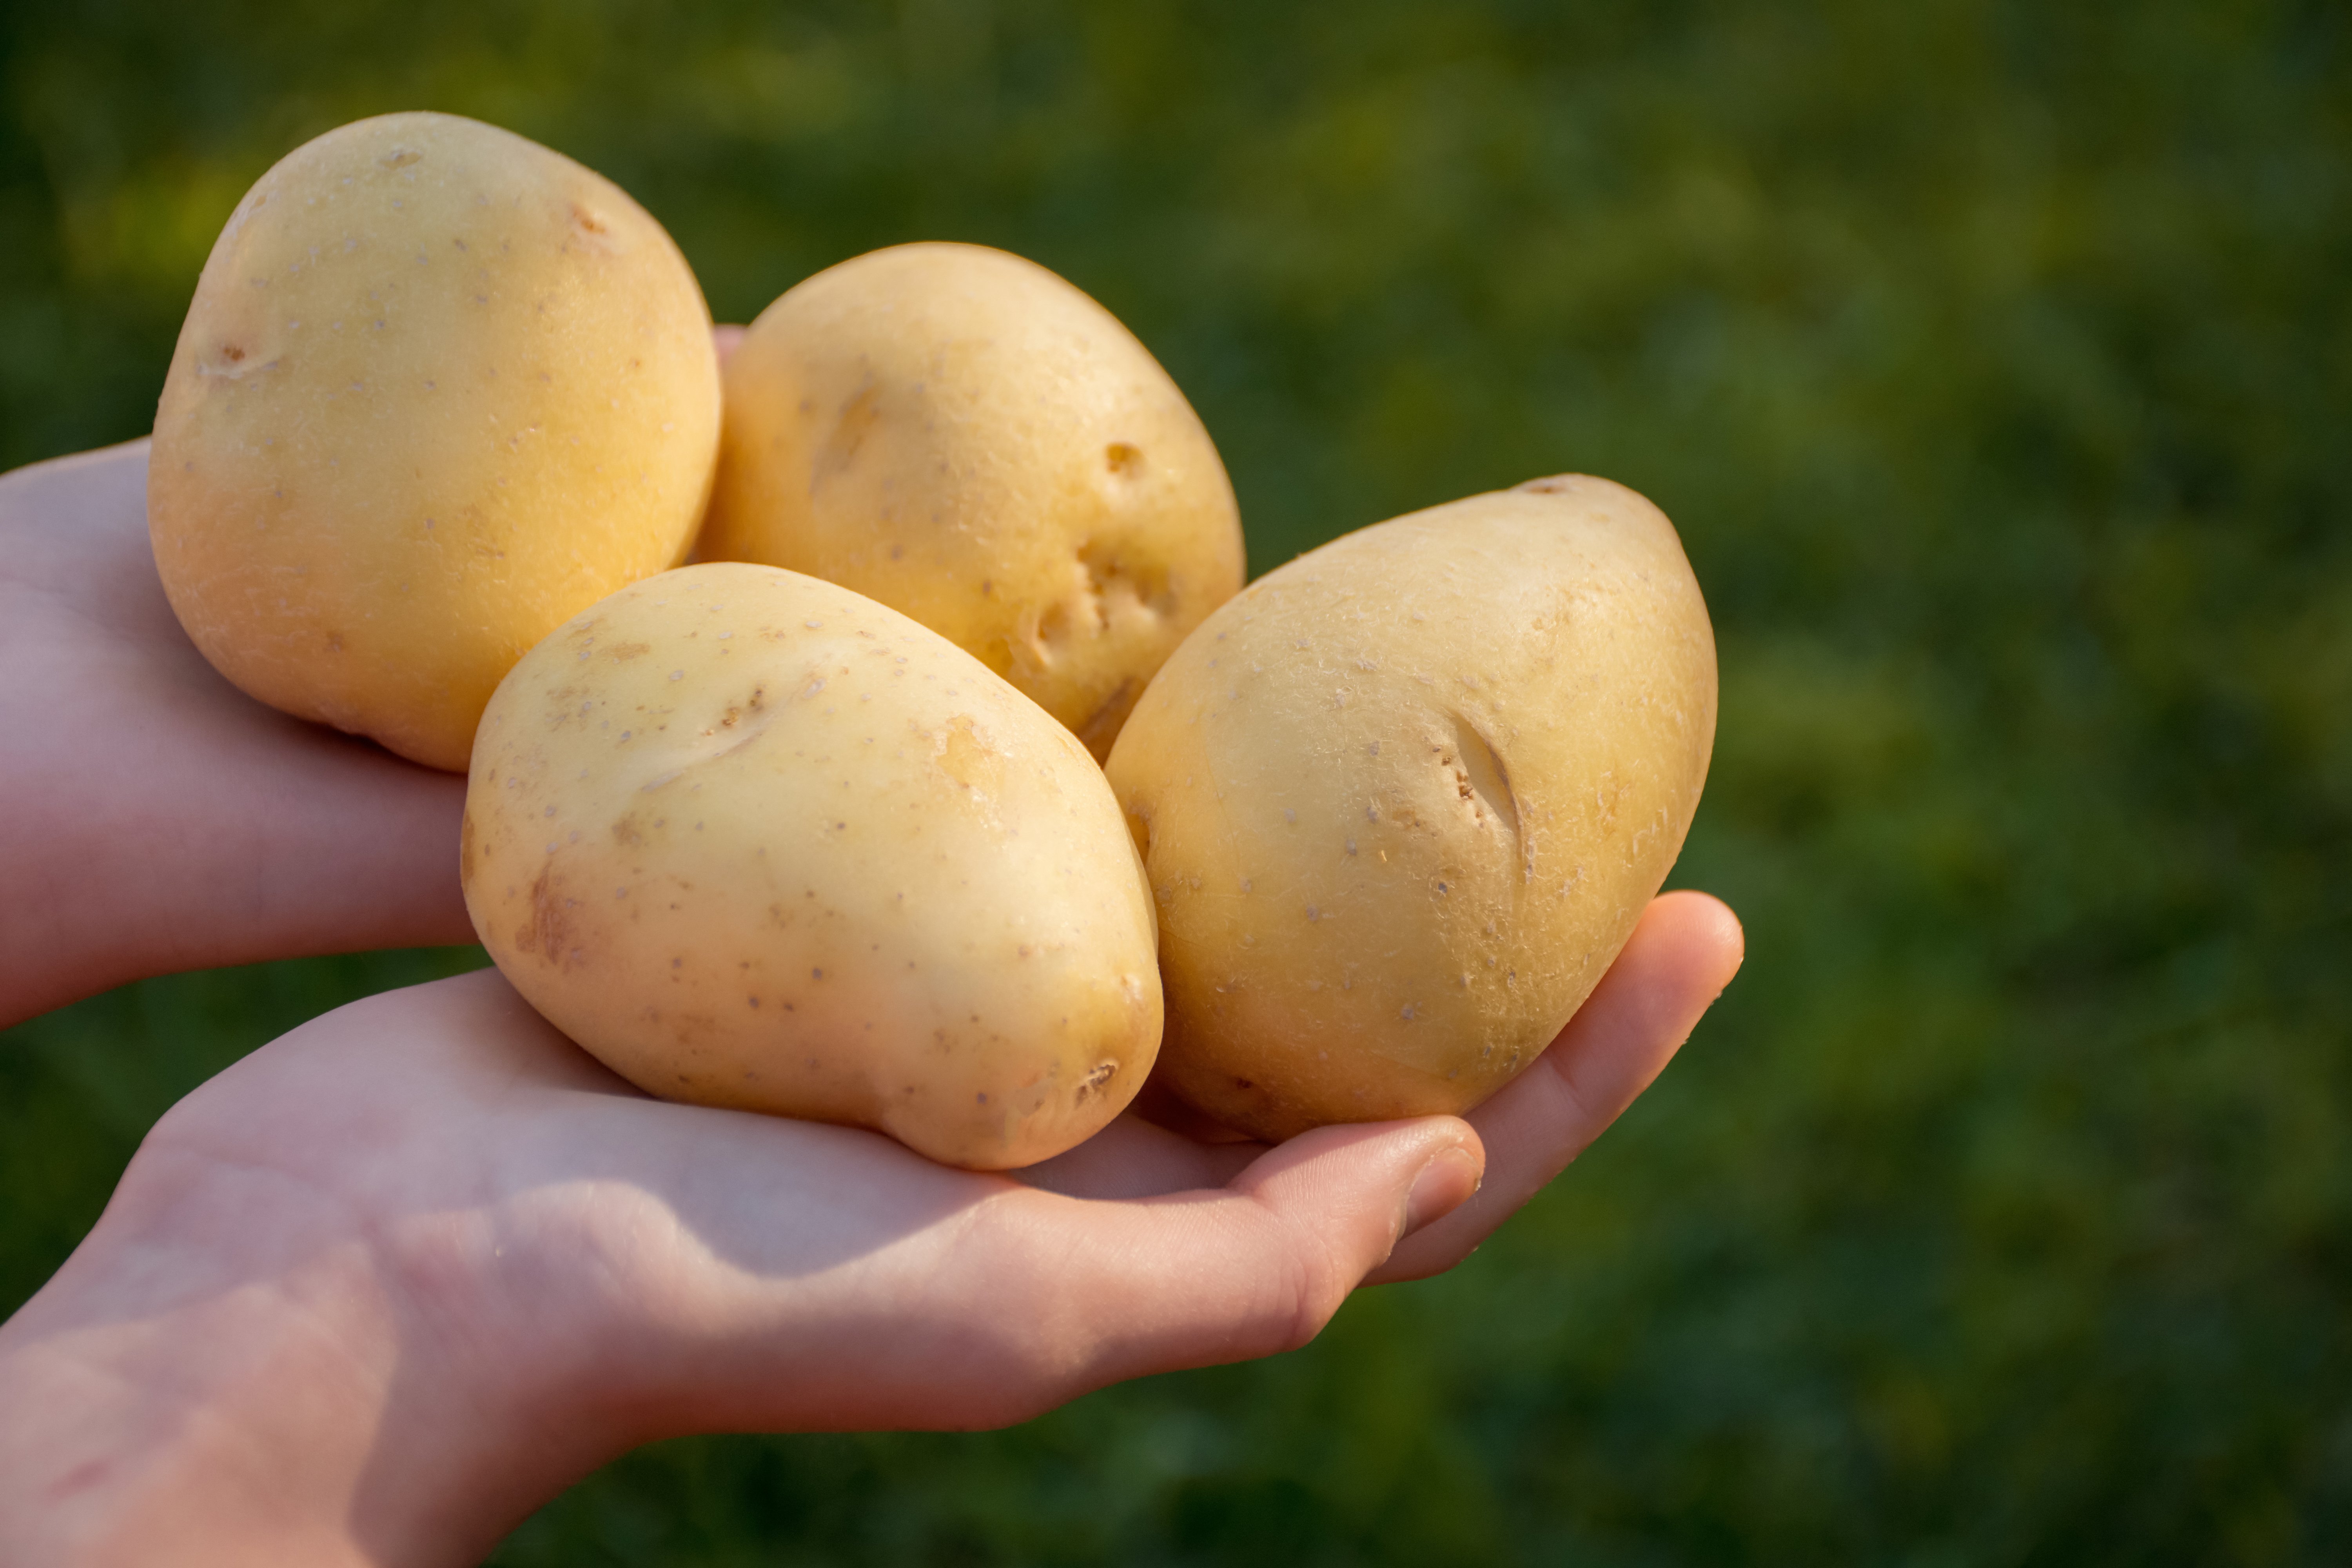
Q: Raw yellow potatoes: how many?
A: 4